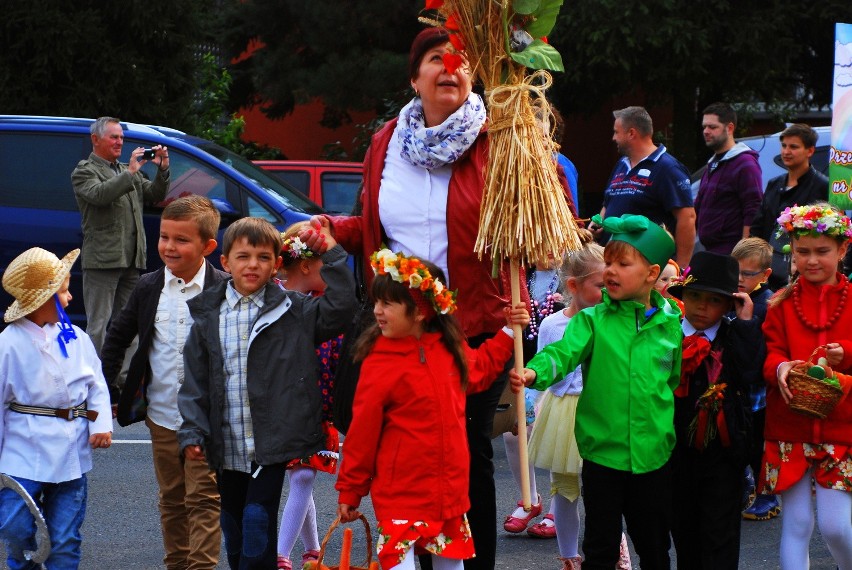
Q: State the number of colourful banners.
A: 1